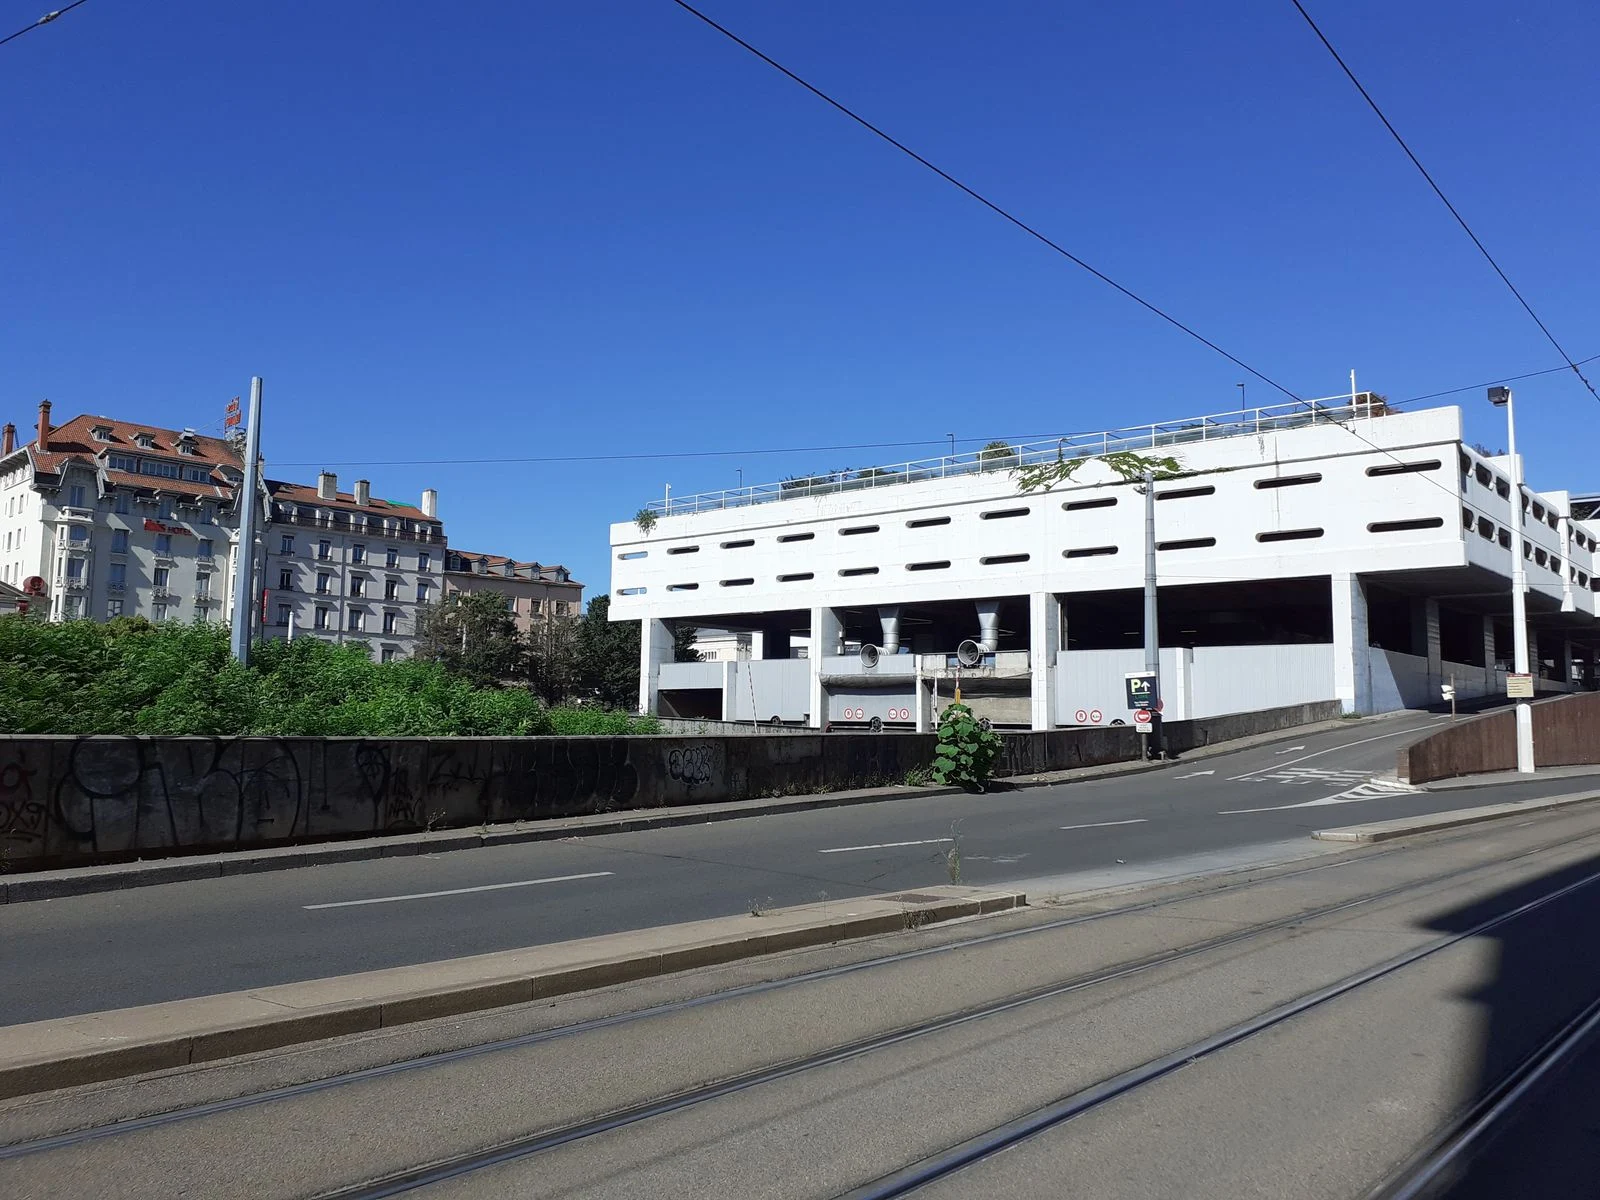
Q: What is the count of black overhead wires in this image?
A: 4